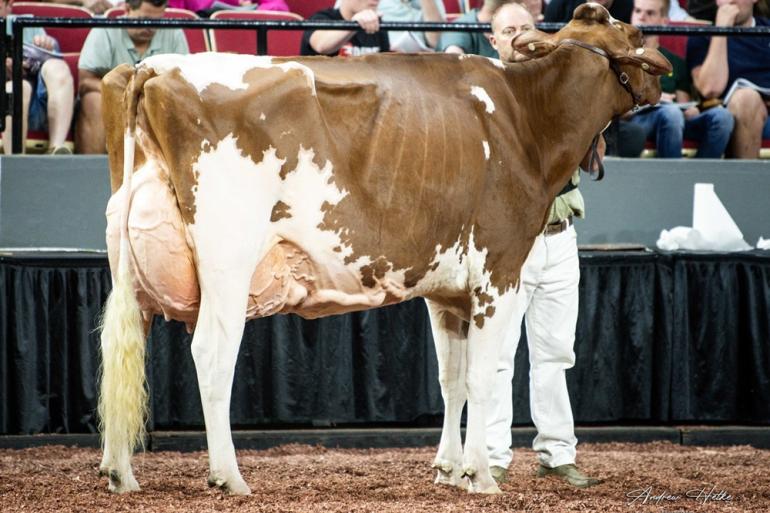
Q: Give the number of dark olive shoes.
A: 2